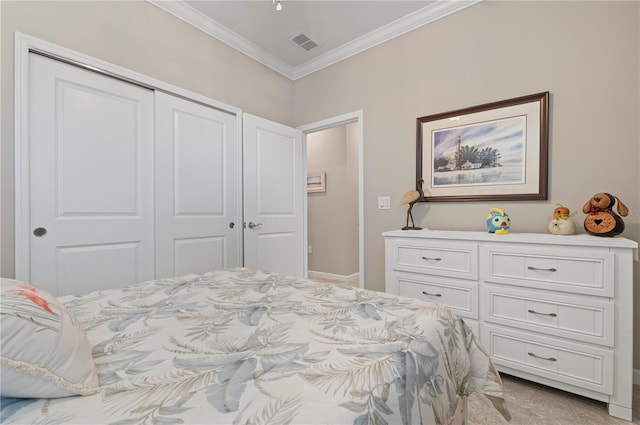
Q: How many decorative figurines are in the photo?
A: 4